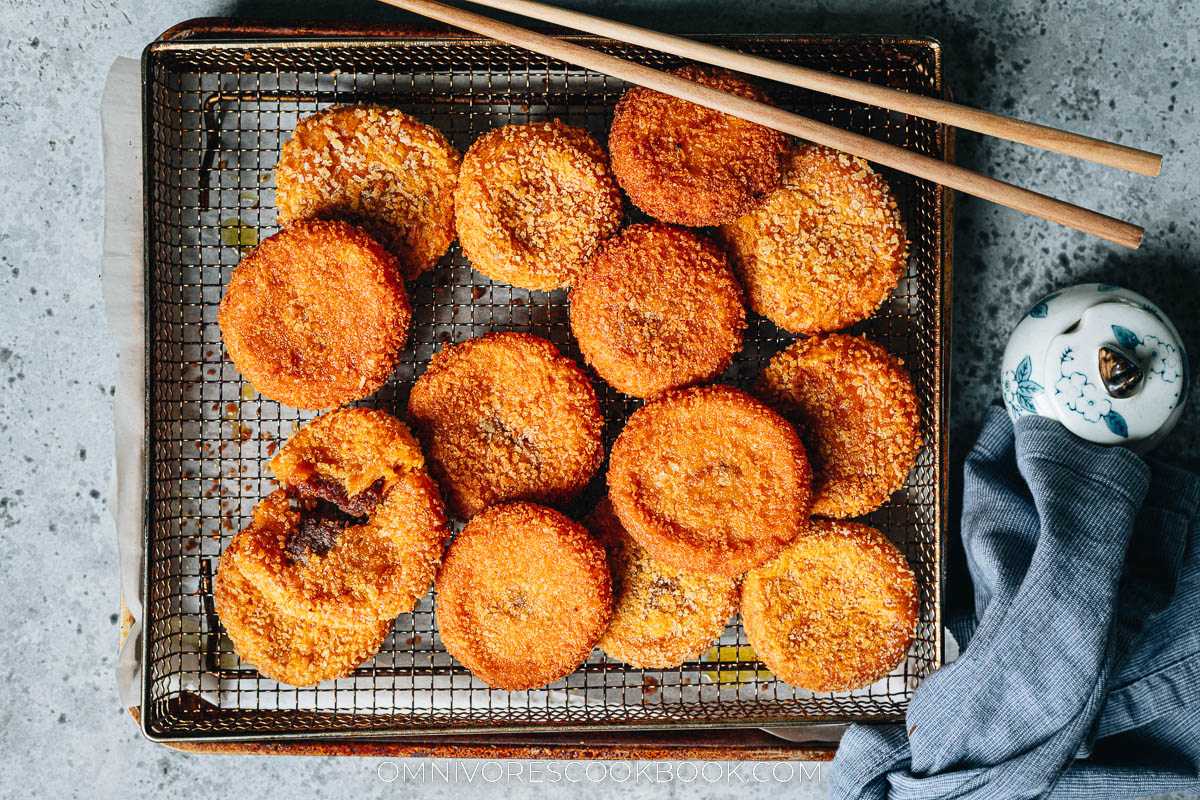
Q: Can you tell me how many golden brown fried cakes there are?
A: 14